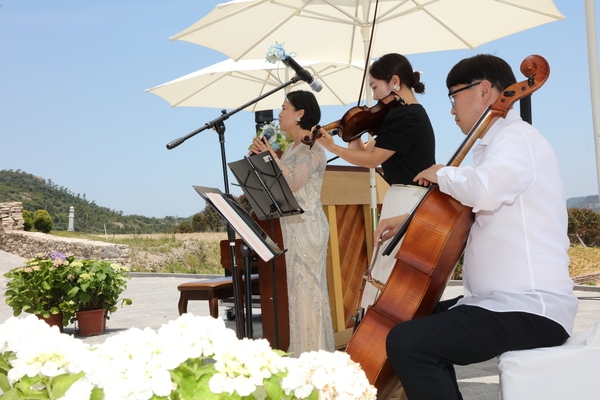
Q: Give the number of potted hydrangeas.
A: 2